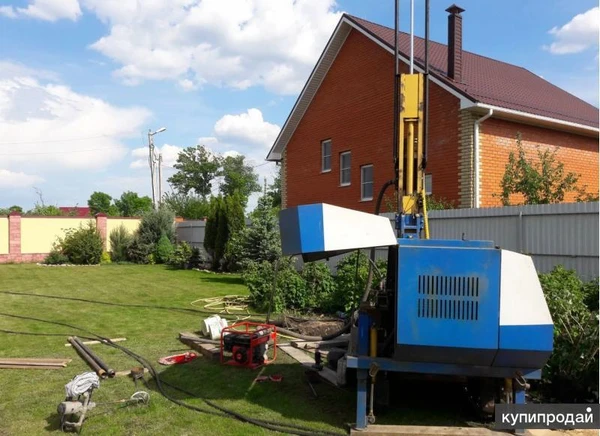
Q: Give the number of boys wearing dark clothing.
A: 0